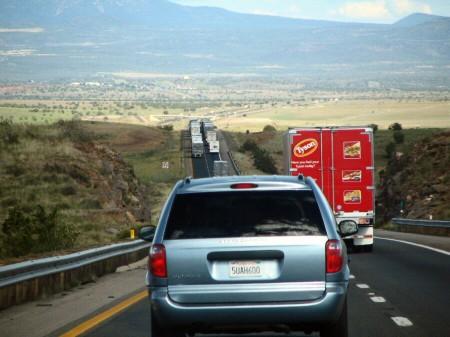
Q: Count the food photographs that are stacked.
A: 3